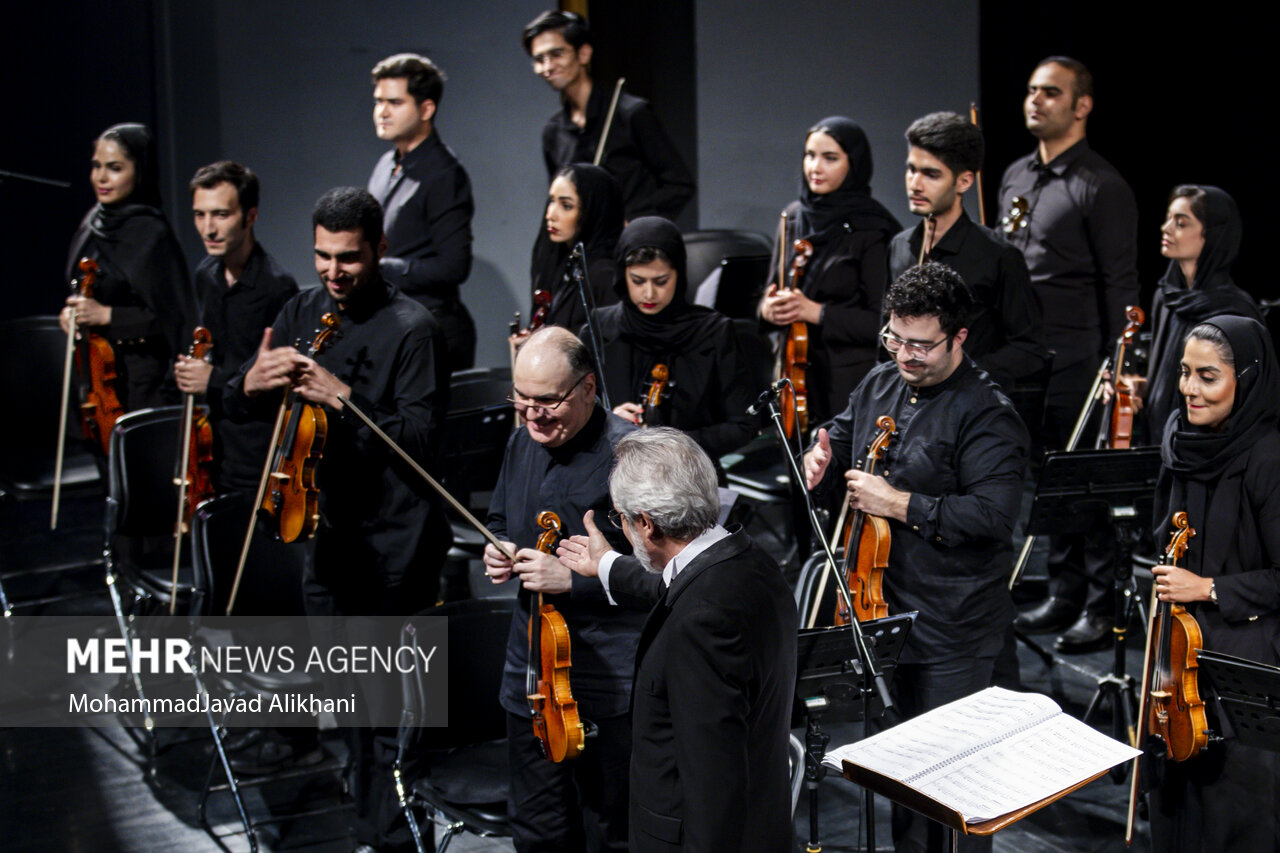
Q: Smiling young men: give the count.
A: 3